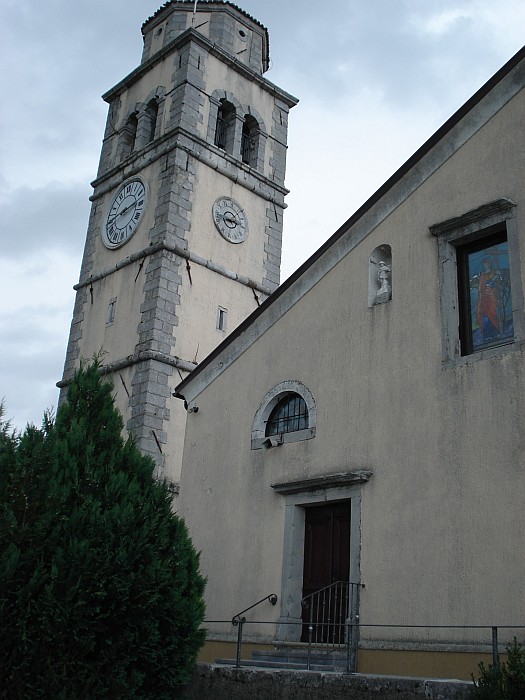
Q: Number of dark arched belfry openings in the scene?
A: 4